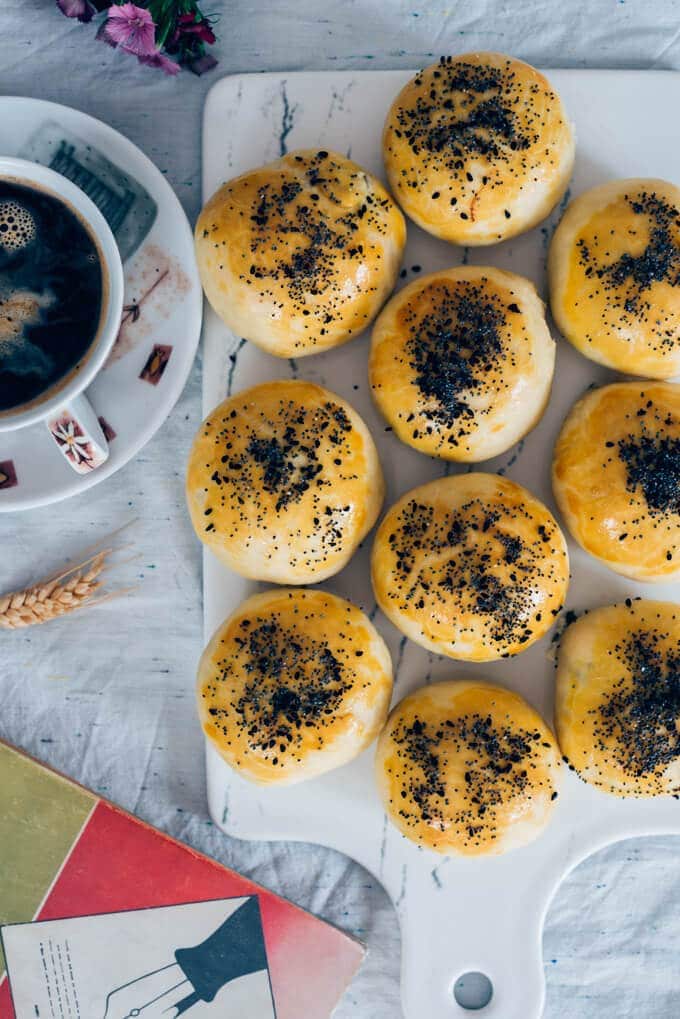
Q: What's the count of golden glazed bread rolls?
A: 10